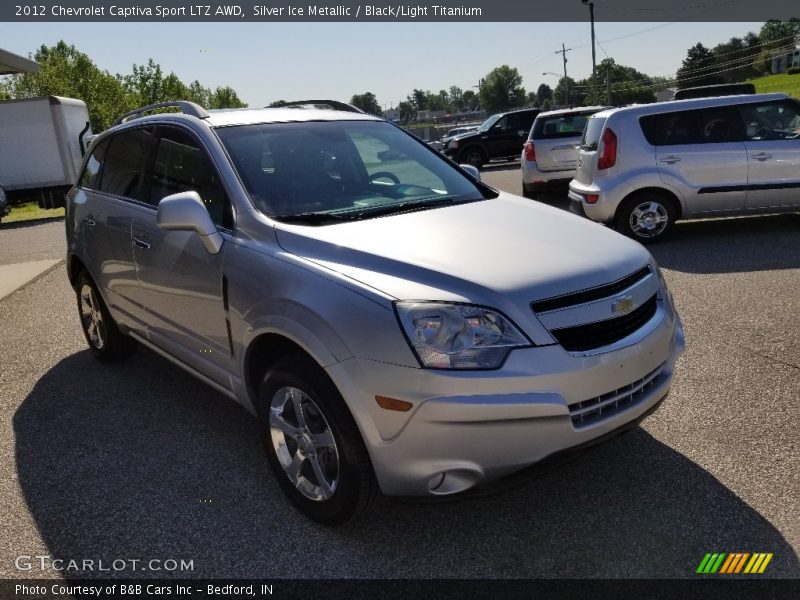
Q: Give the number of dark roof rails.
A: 2